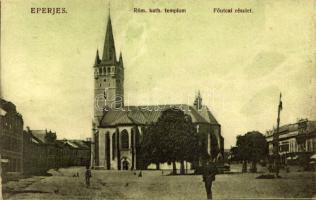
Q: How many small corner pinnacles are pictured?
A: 2